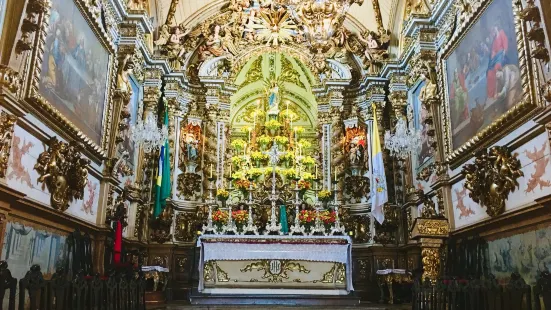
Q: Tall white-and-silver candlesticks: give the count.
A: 6